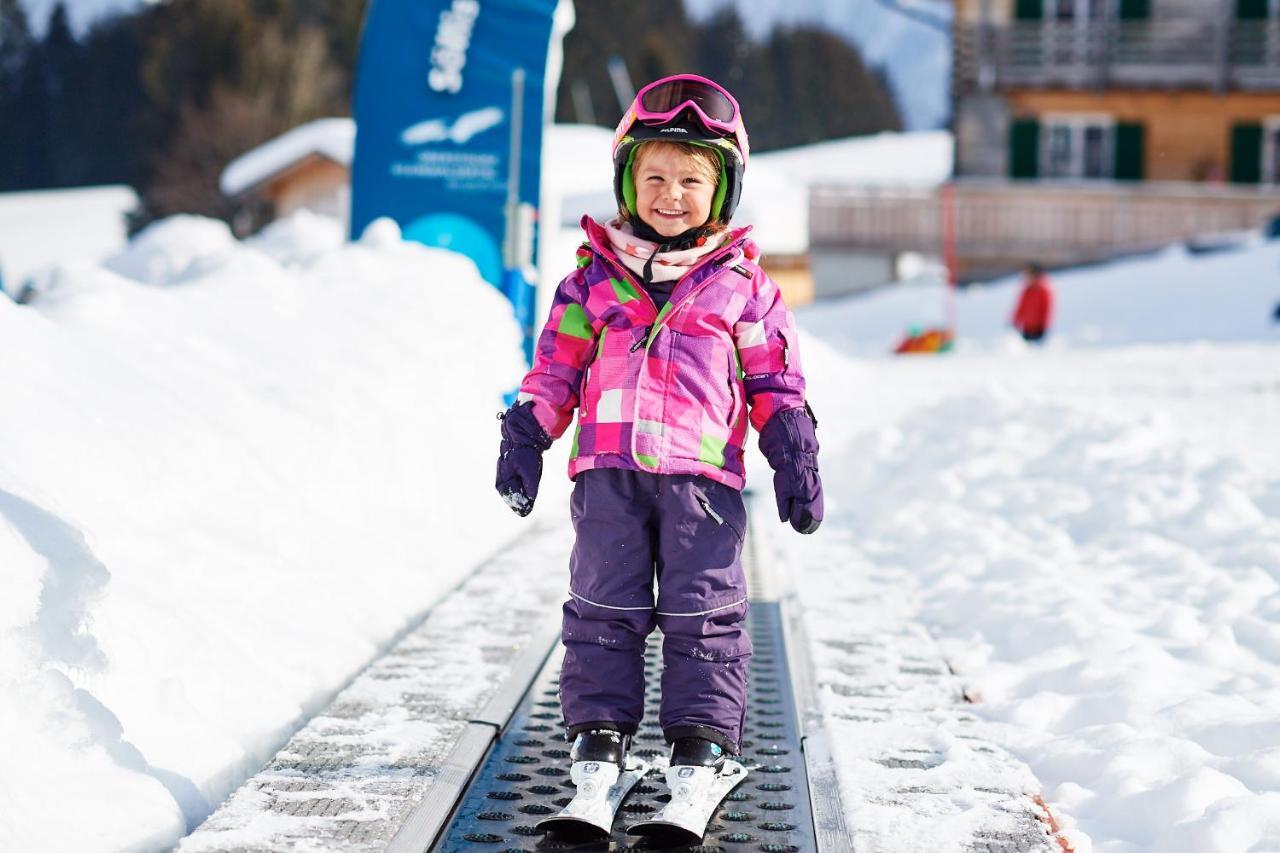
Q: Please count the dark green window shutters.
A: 6